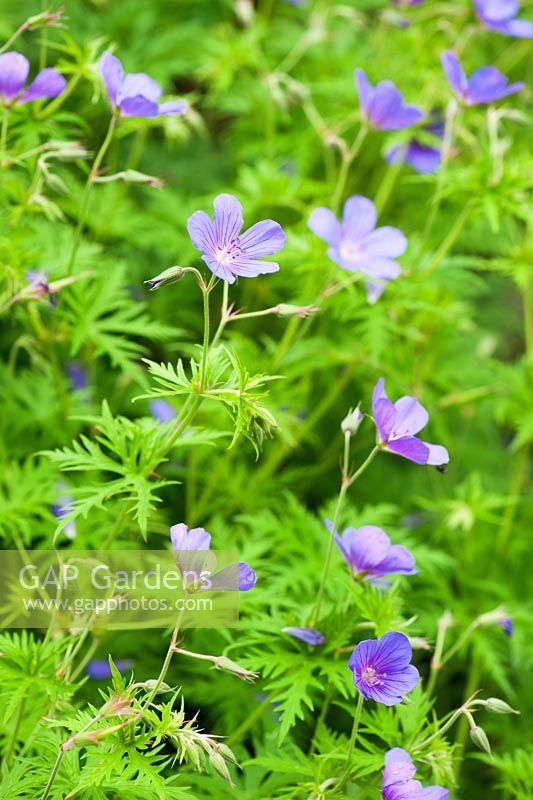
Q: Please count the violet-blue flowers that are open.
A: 13